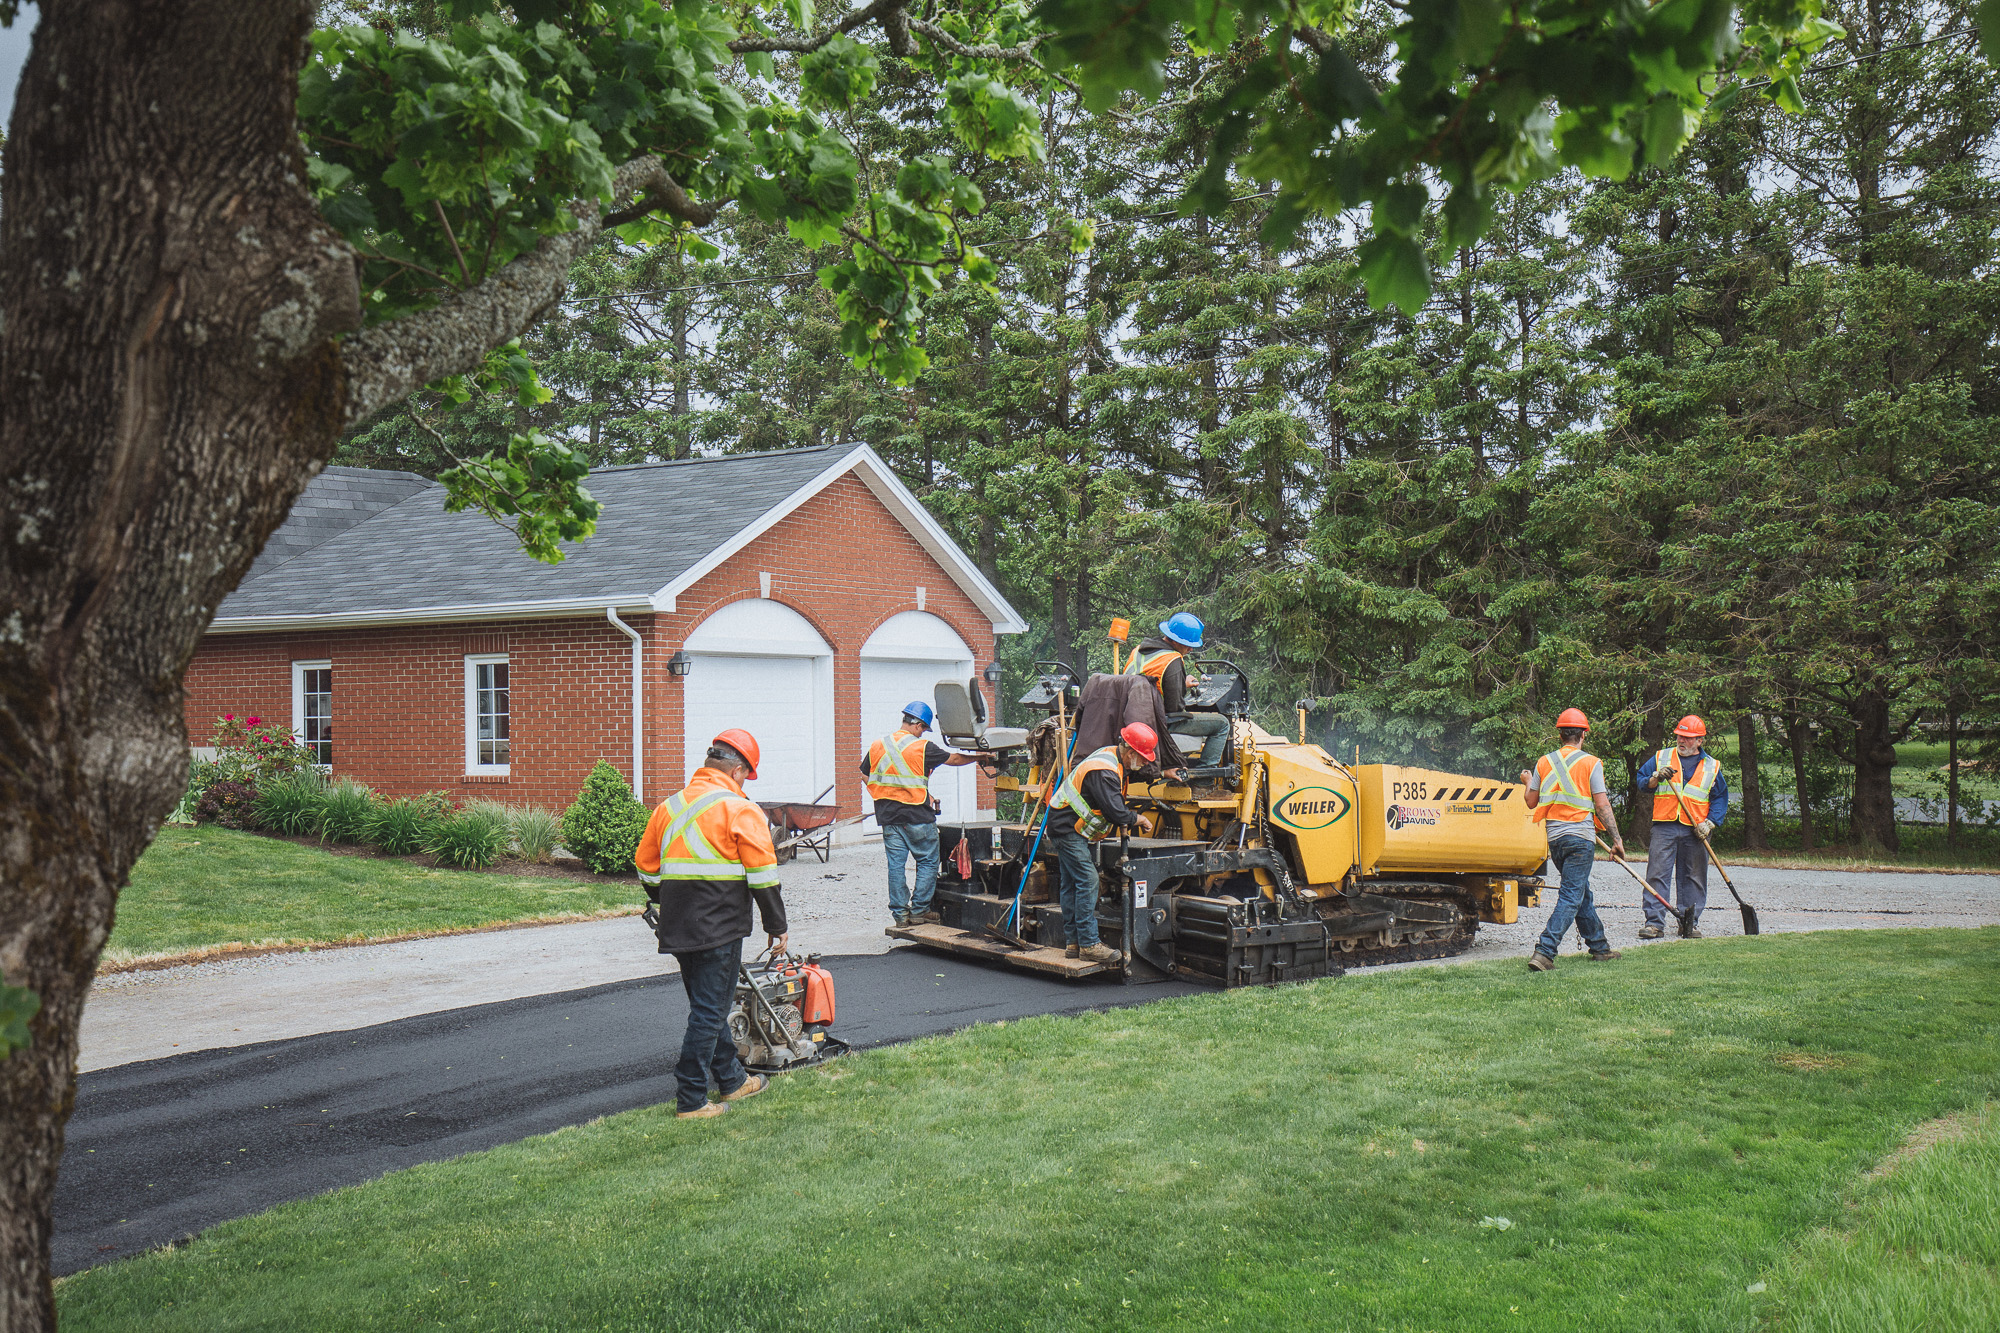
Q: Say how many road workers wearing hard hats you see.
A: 6